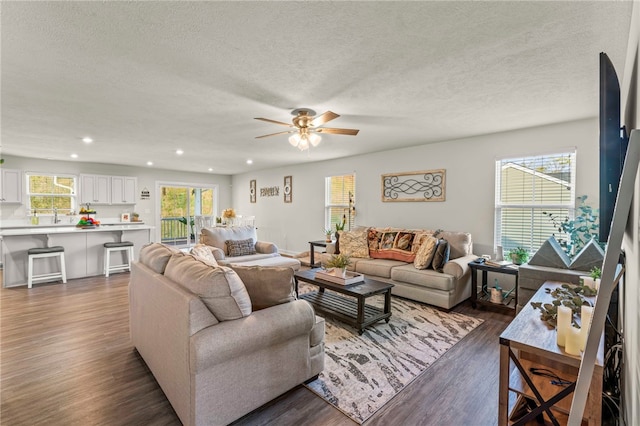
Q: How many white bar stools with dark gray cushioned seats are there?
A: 2